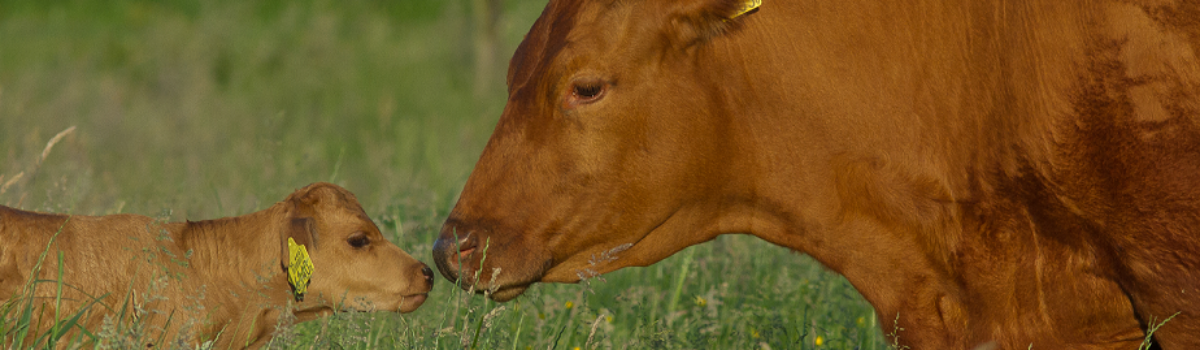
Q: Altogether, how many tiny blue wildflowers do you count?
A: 0